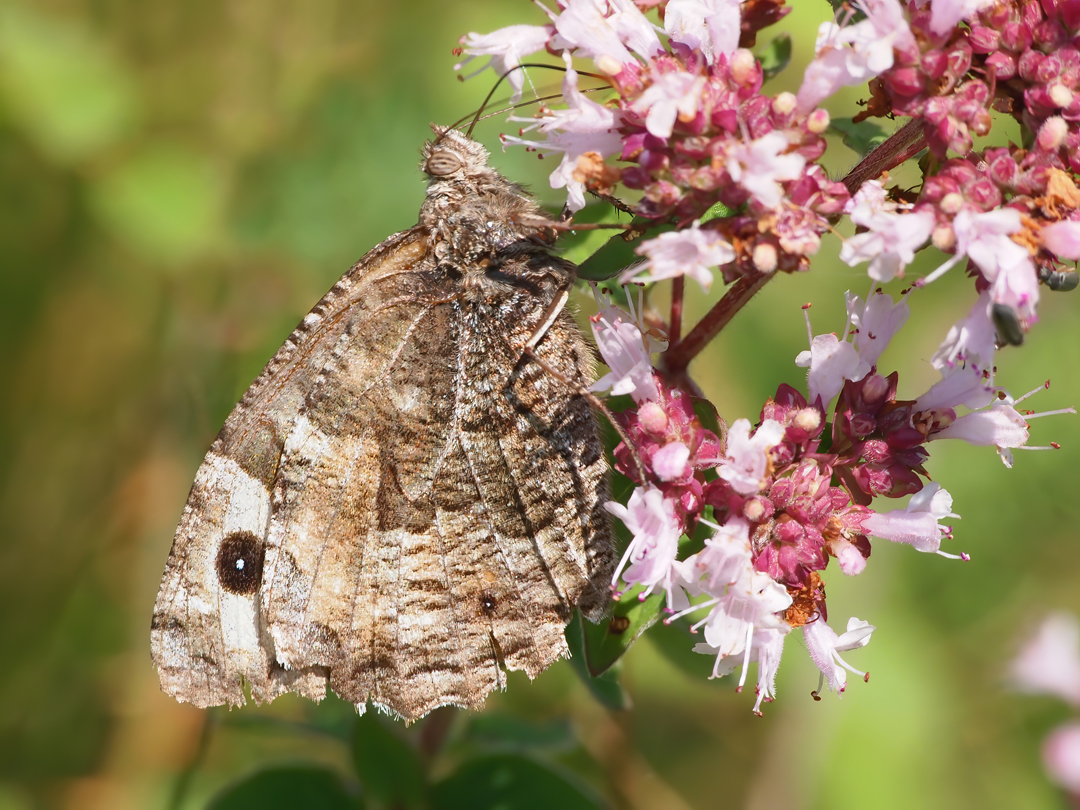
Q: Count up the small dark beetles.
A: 2